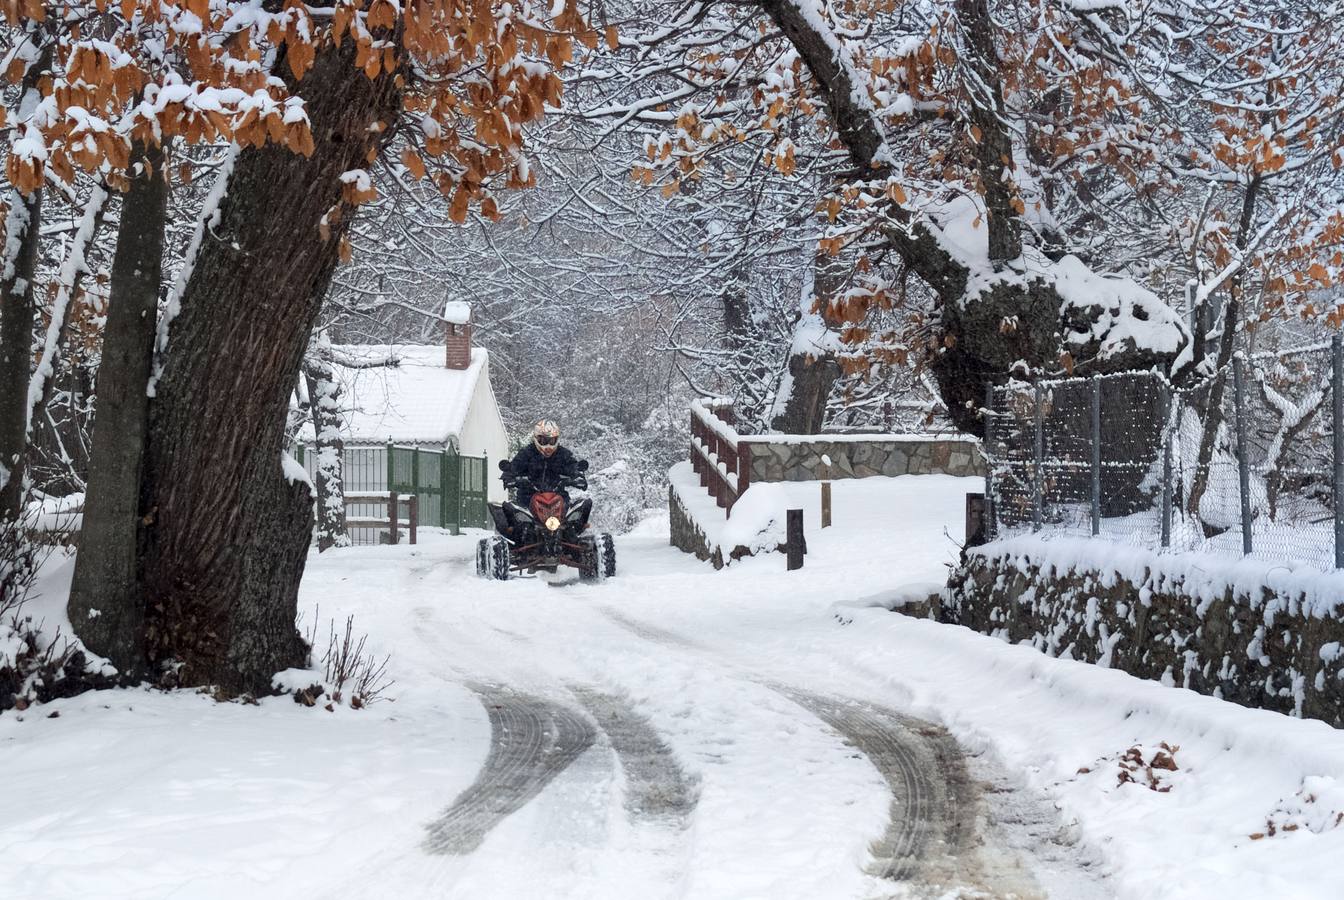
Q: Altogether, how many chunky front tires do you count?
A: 2